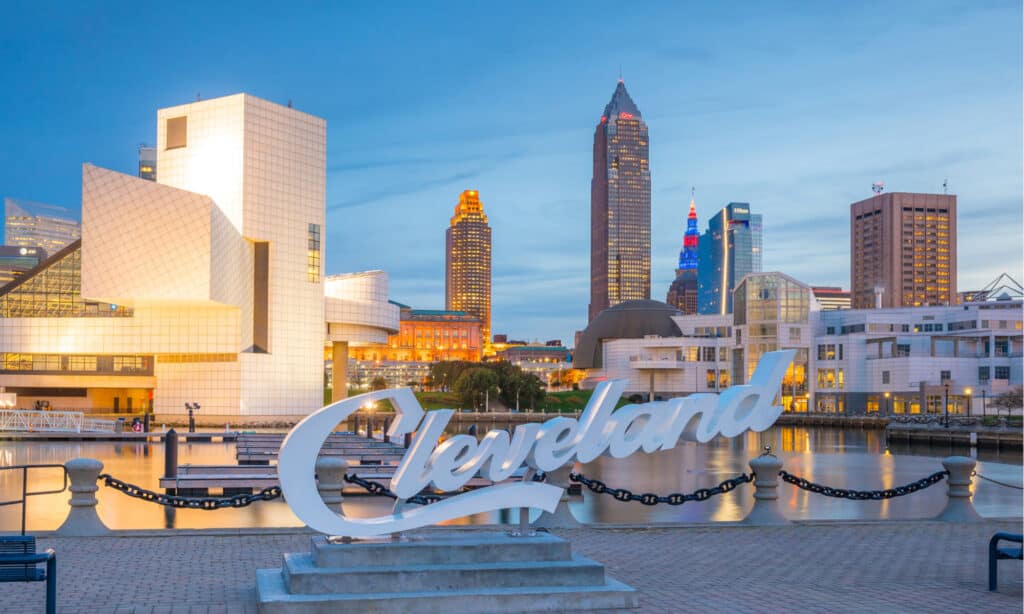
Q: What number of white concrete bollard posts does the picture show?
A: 5